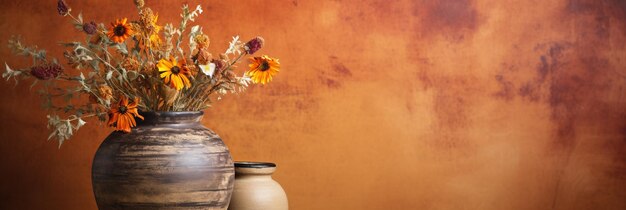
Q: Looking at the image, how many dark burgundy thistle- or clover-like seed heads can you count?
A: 4